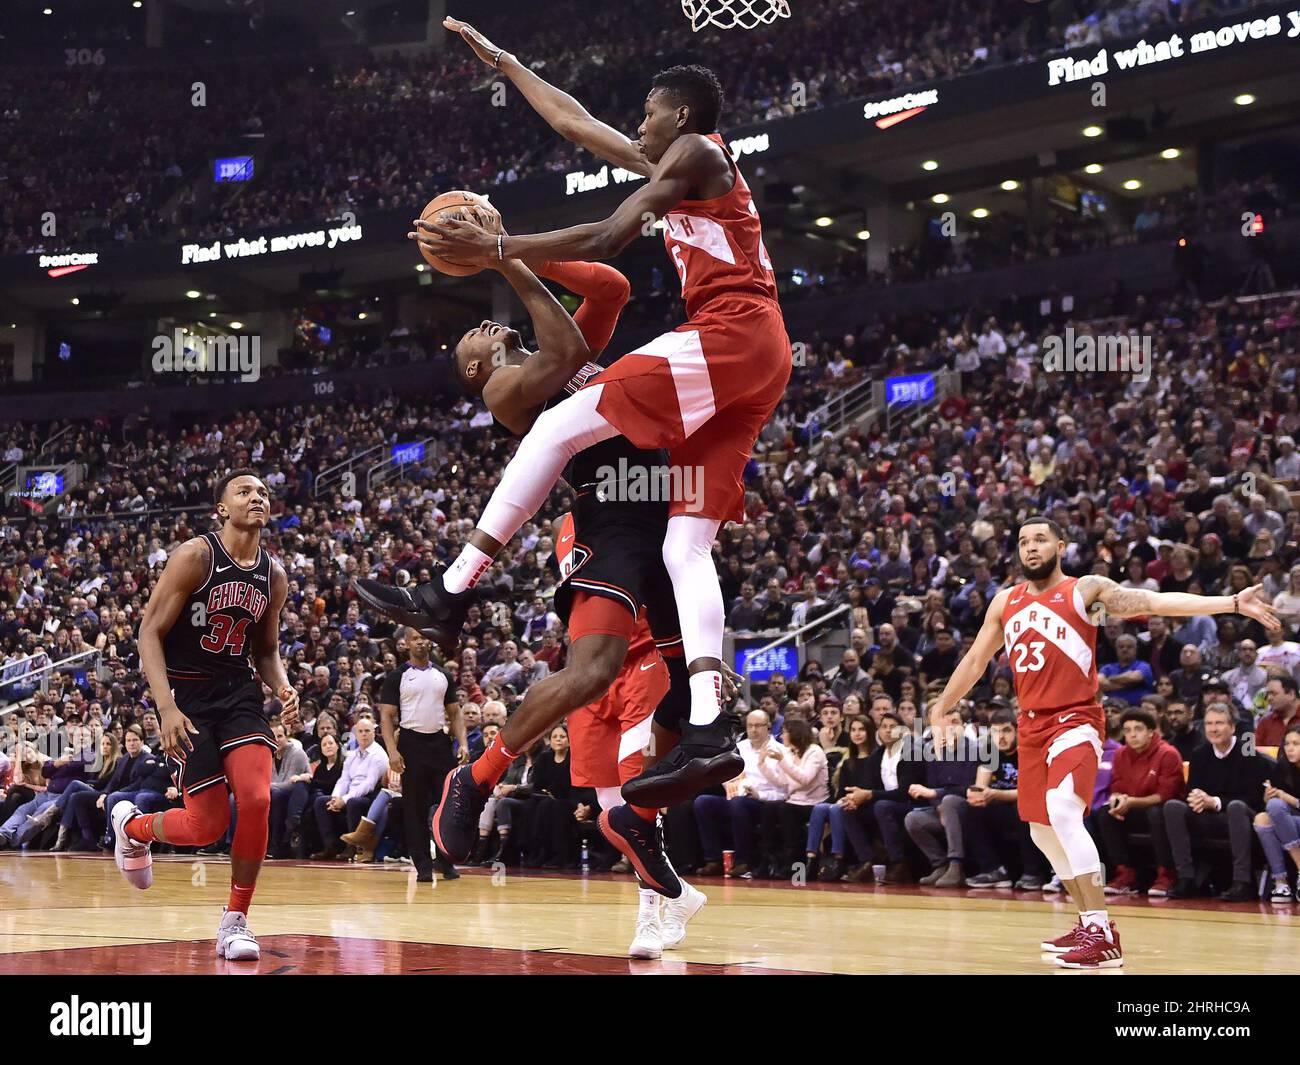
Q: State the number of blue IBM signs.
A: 5